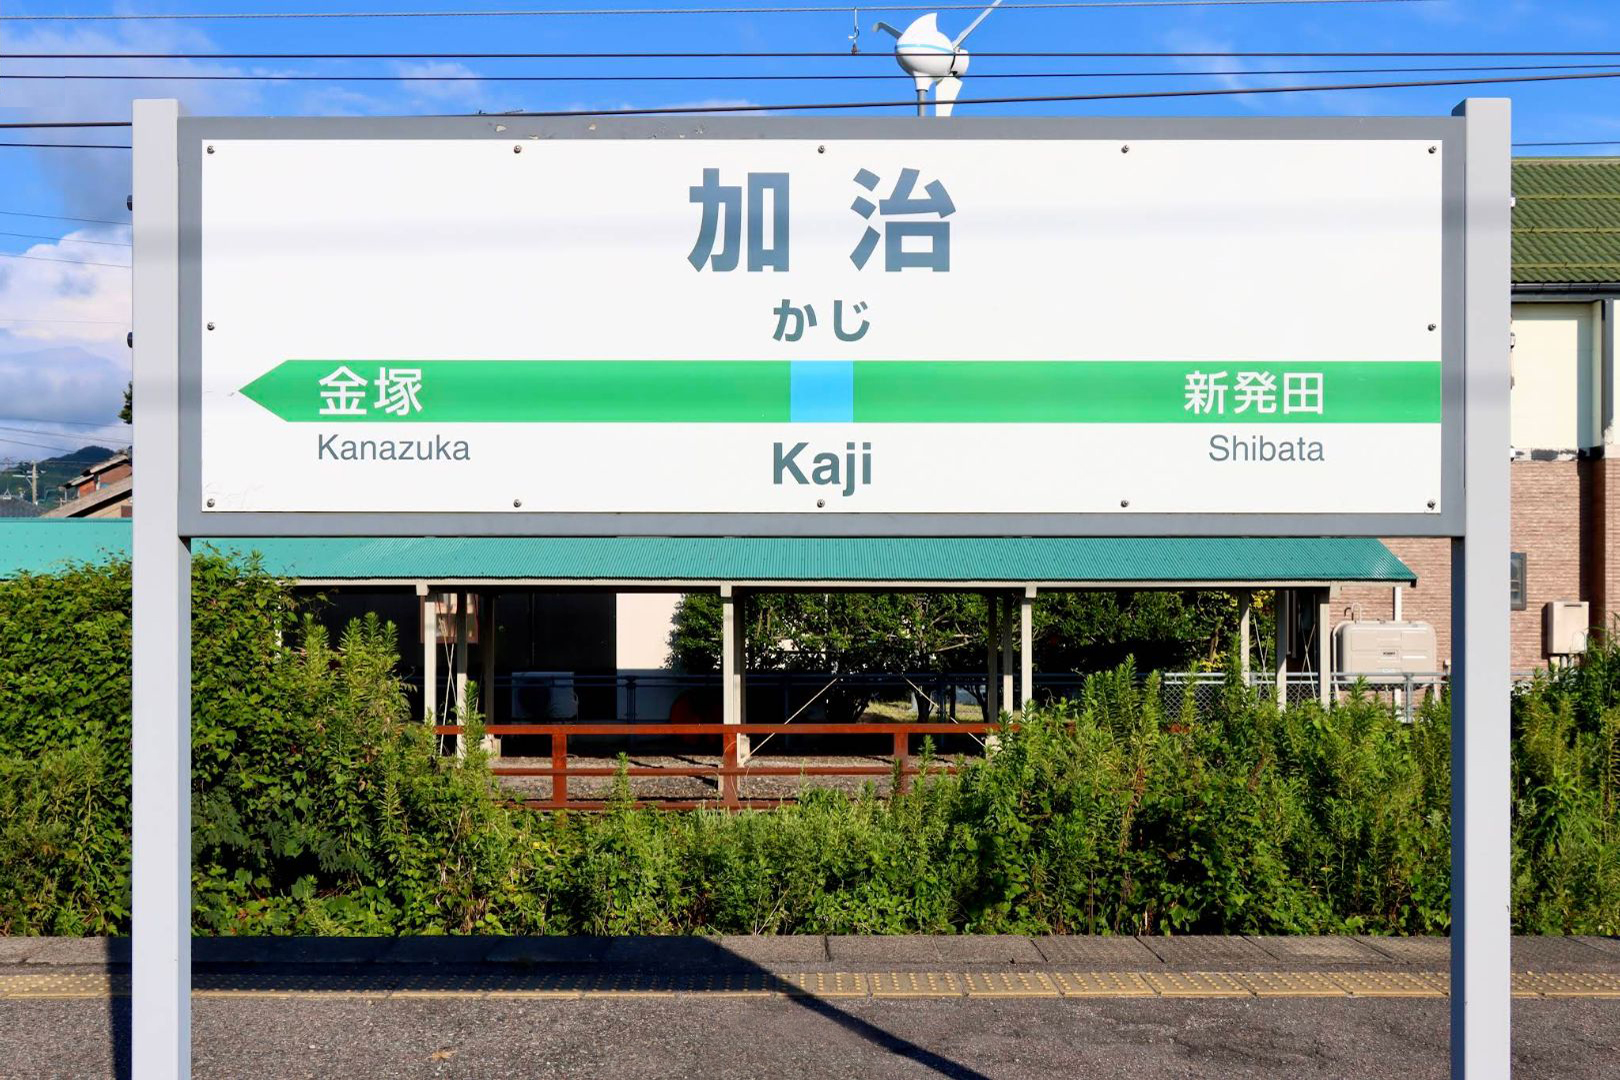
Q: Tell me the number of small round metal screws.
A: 12